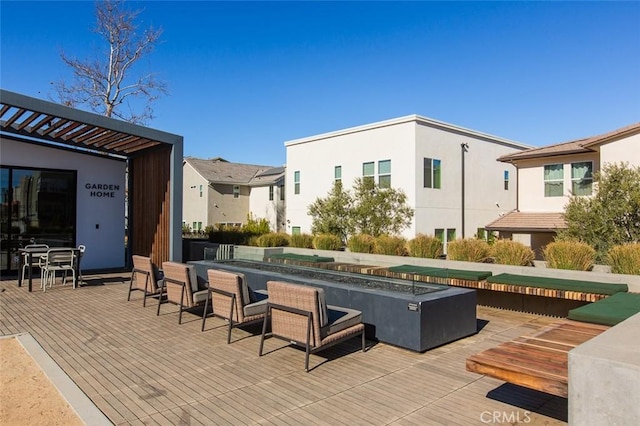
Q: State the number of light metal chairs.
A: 3